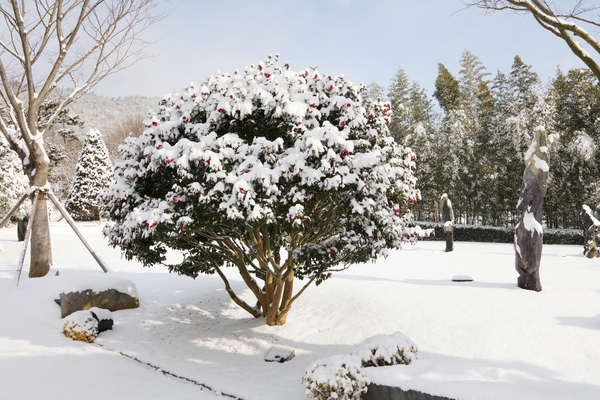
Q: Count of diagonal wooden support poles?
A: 3